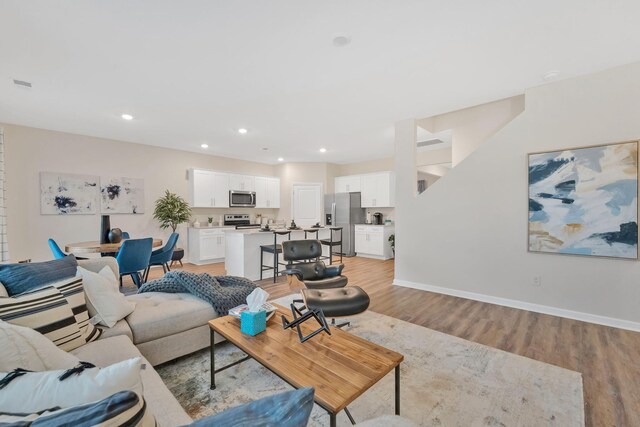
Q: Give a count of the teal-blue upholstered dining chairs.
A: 4